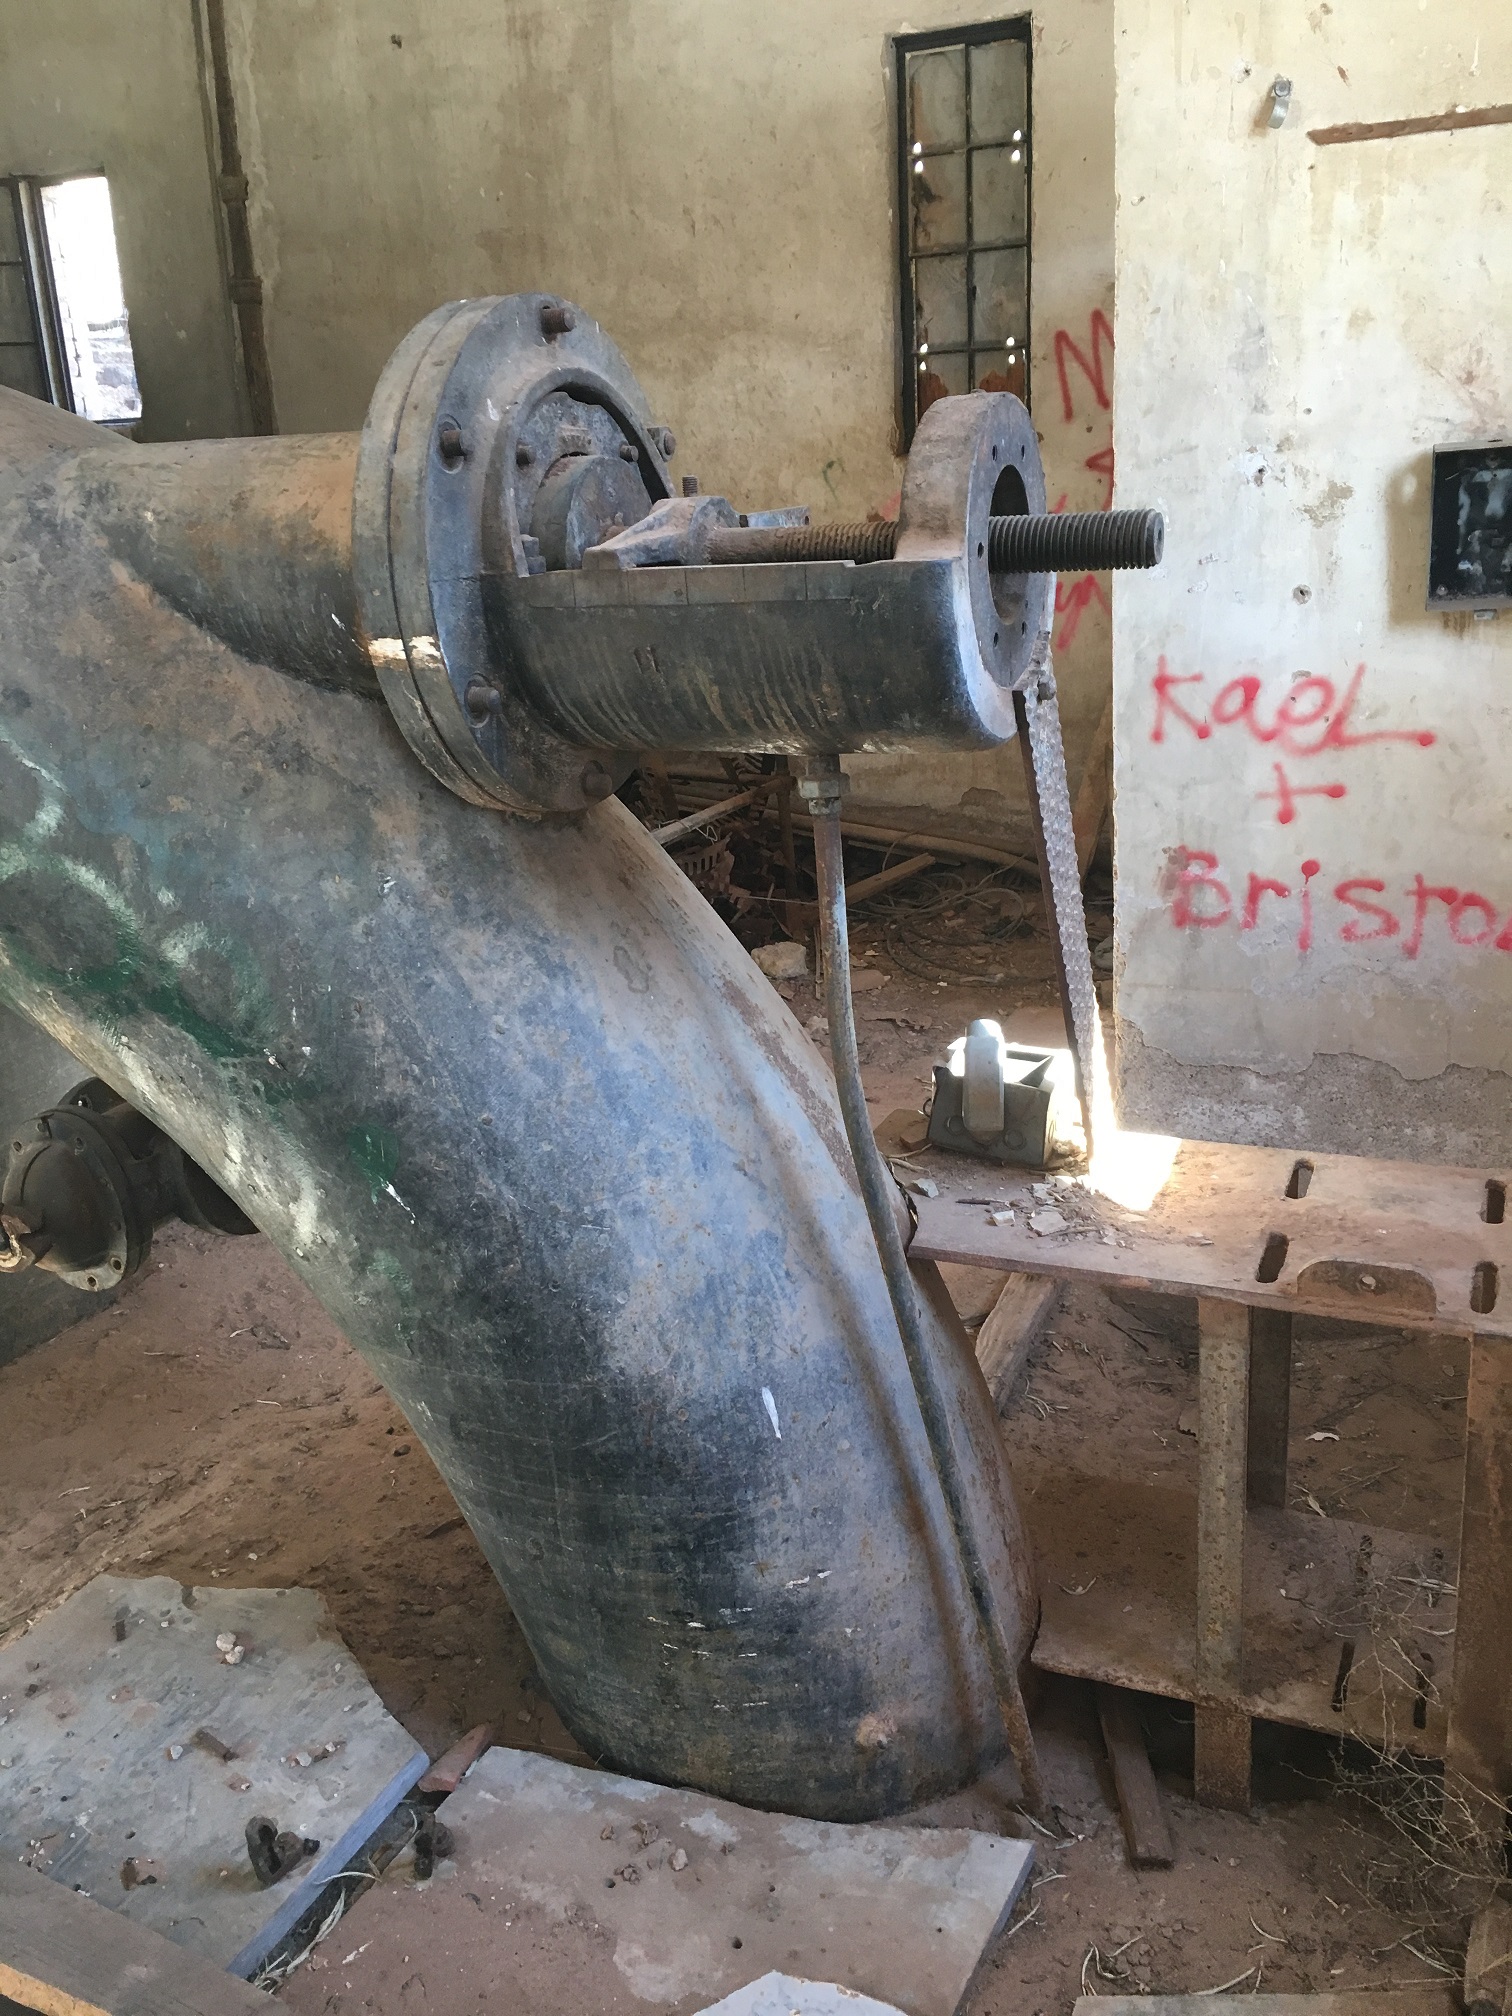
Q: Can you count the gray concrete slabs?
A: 2